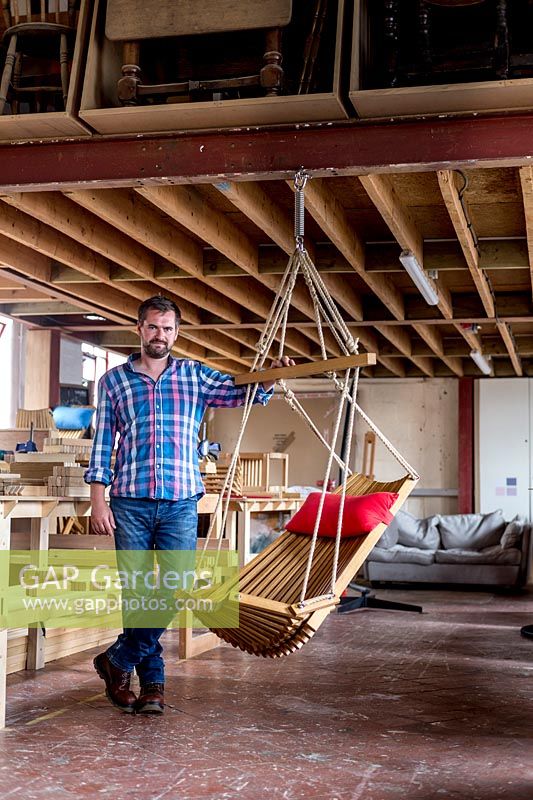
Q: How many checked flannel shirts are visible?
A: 1